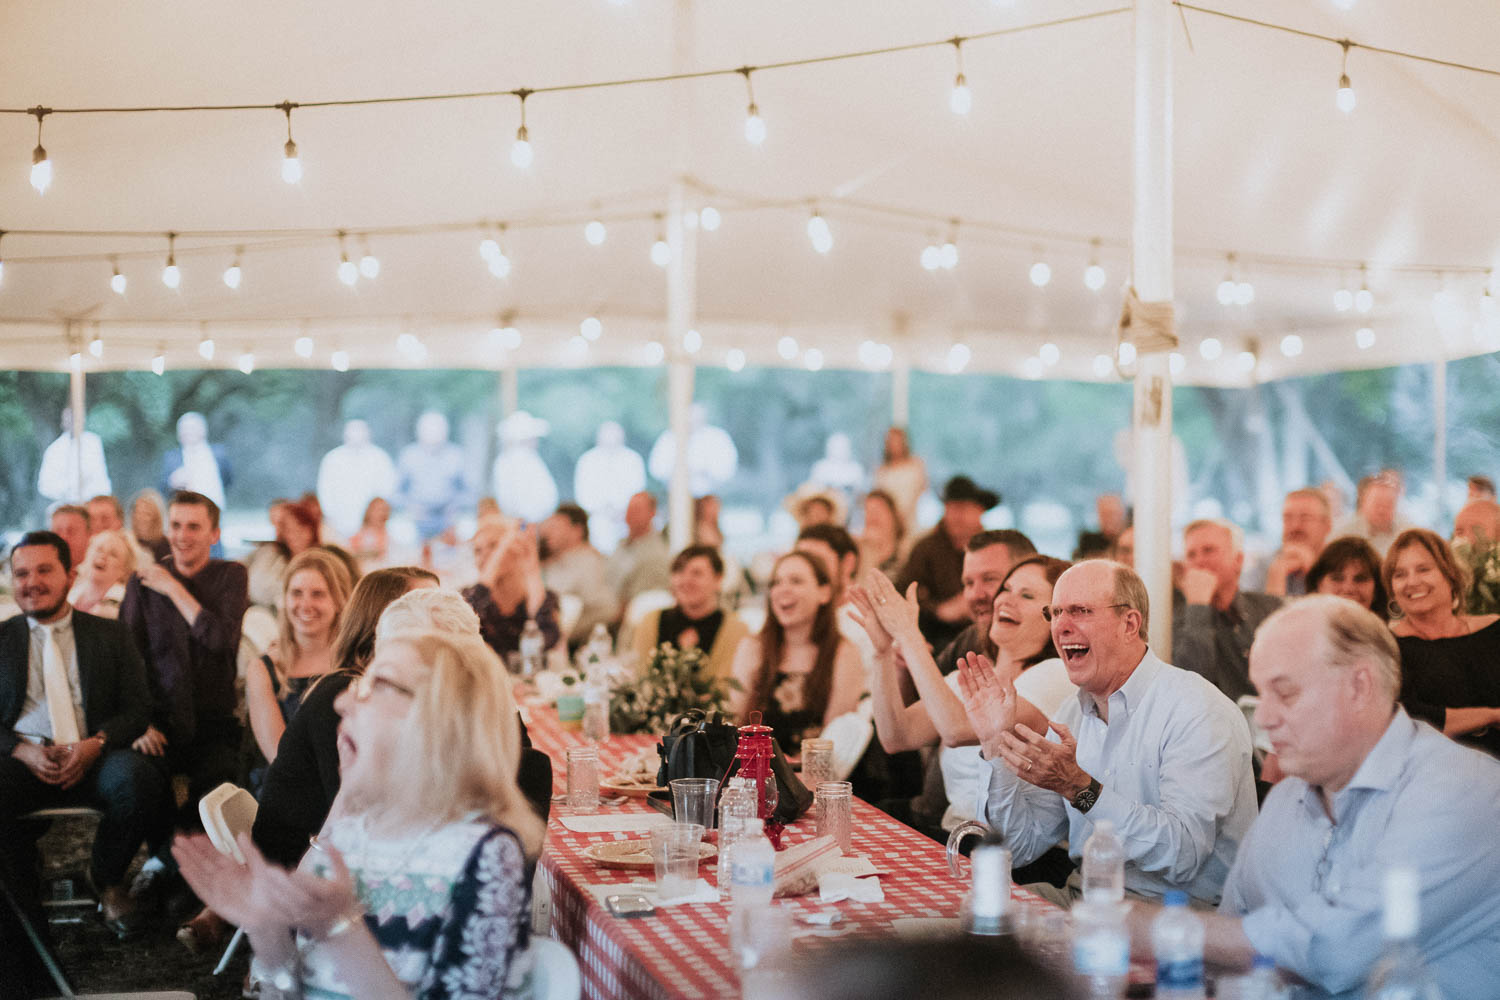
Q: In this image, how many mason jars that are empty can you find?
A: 3